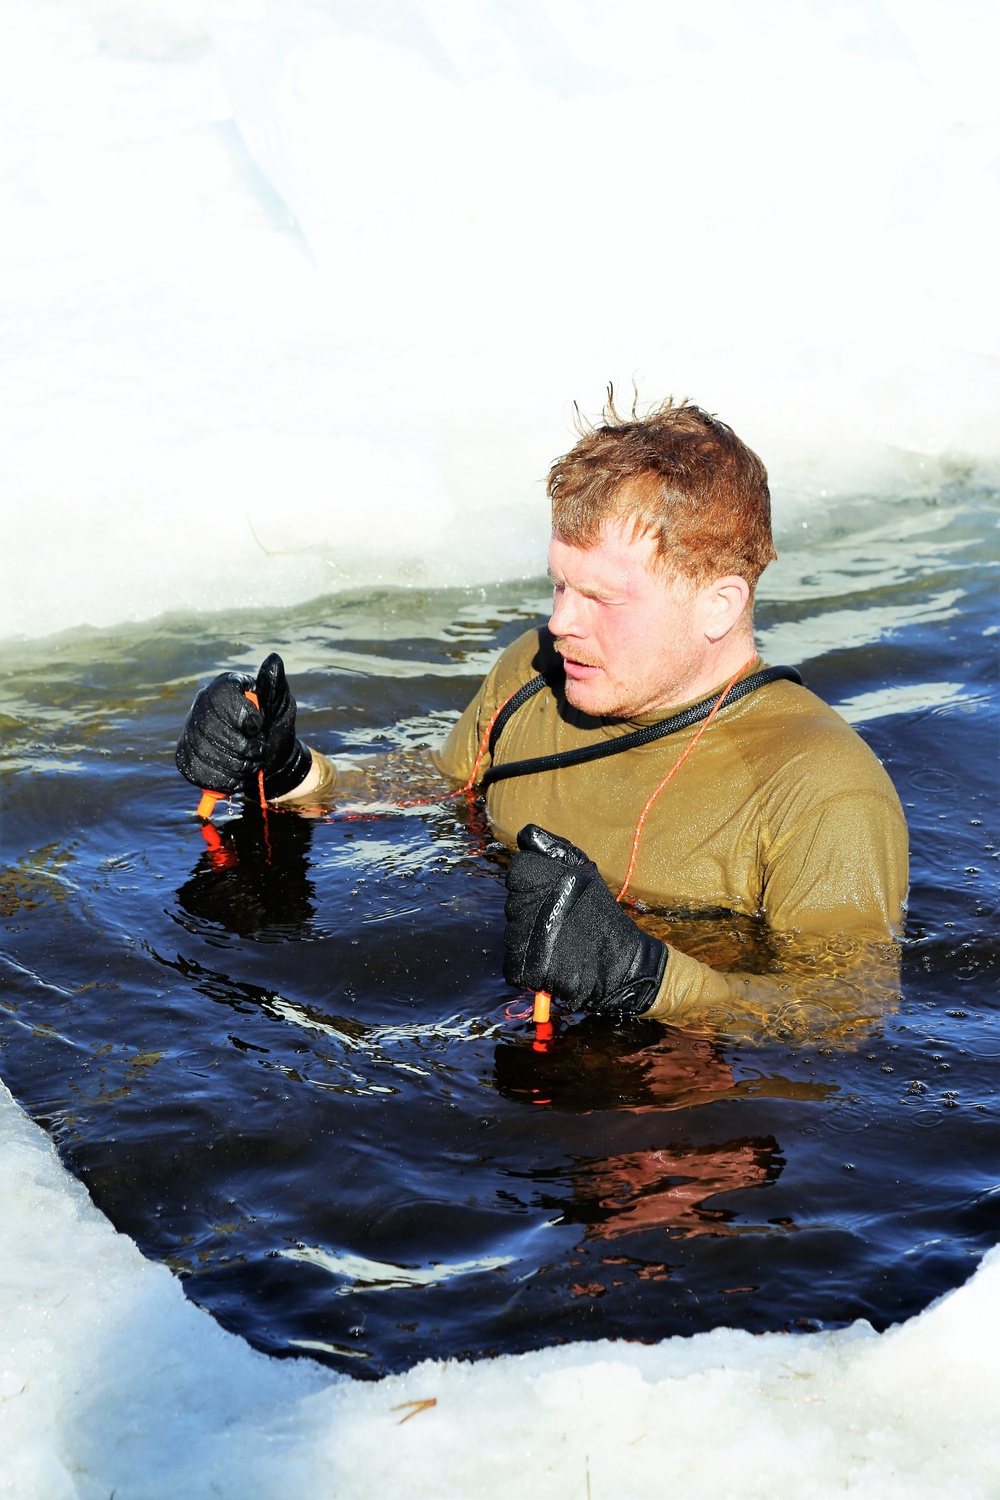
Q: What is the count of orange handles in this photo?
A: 2